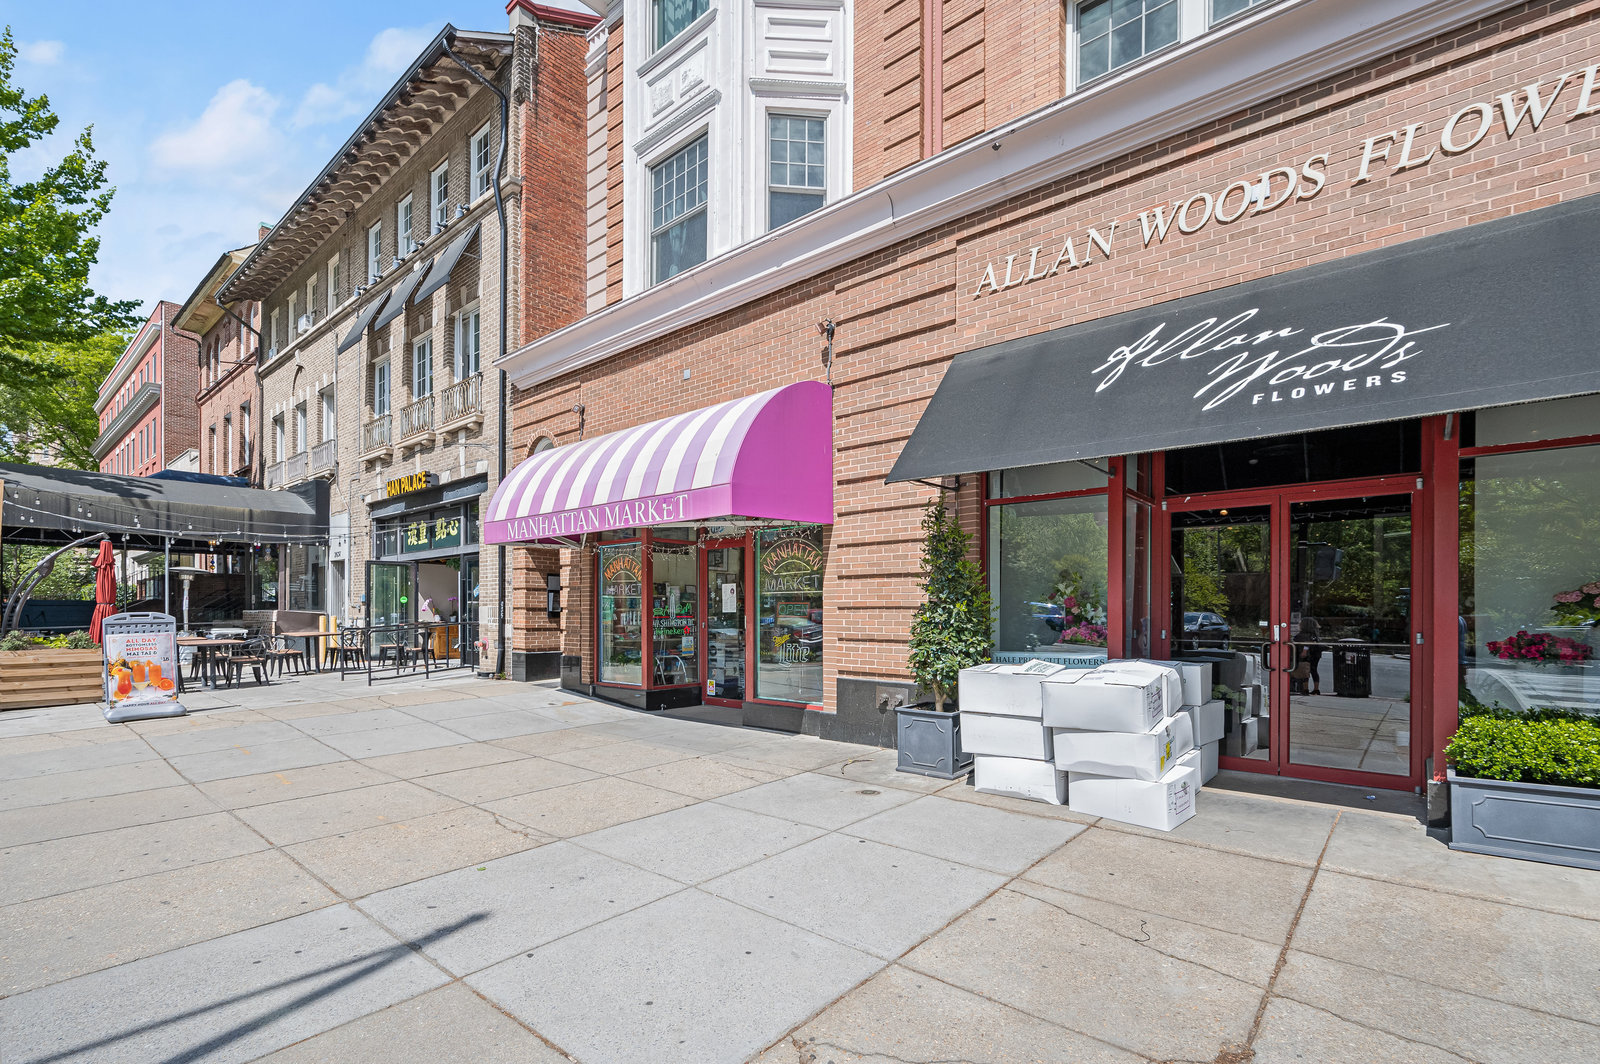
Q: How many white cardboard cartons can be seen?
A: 12